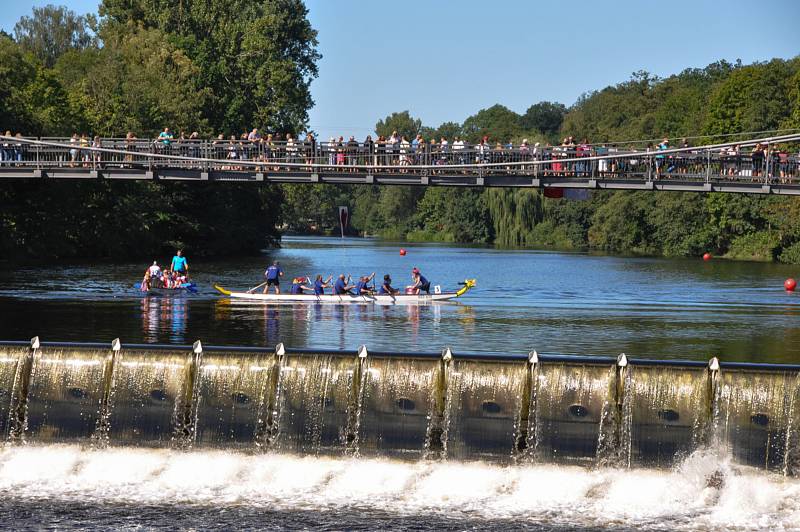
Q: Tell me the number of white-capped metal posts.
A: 9